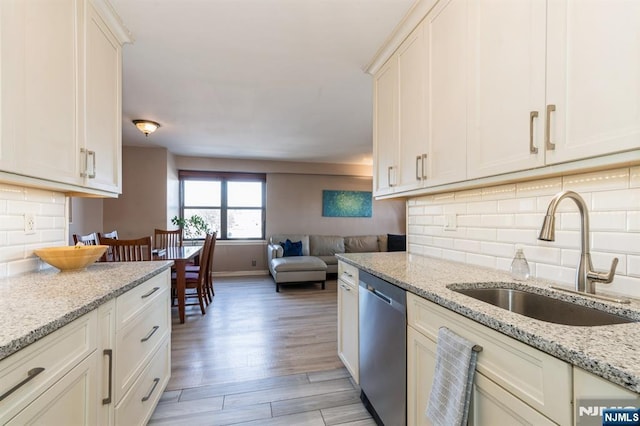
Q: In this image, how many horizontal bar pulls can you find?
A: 7